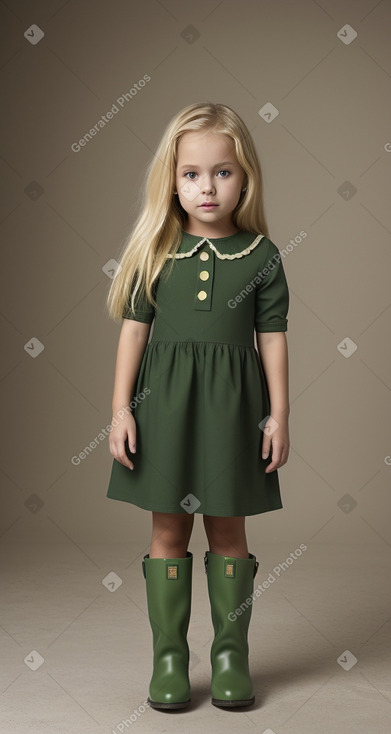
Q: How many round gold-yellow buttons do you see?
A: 3